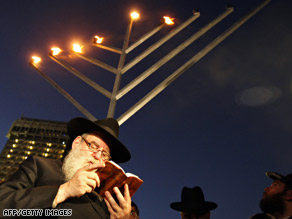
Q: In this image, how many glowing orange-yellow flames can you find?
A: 6